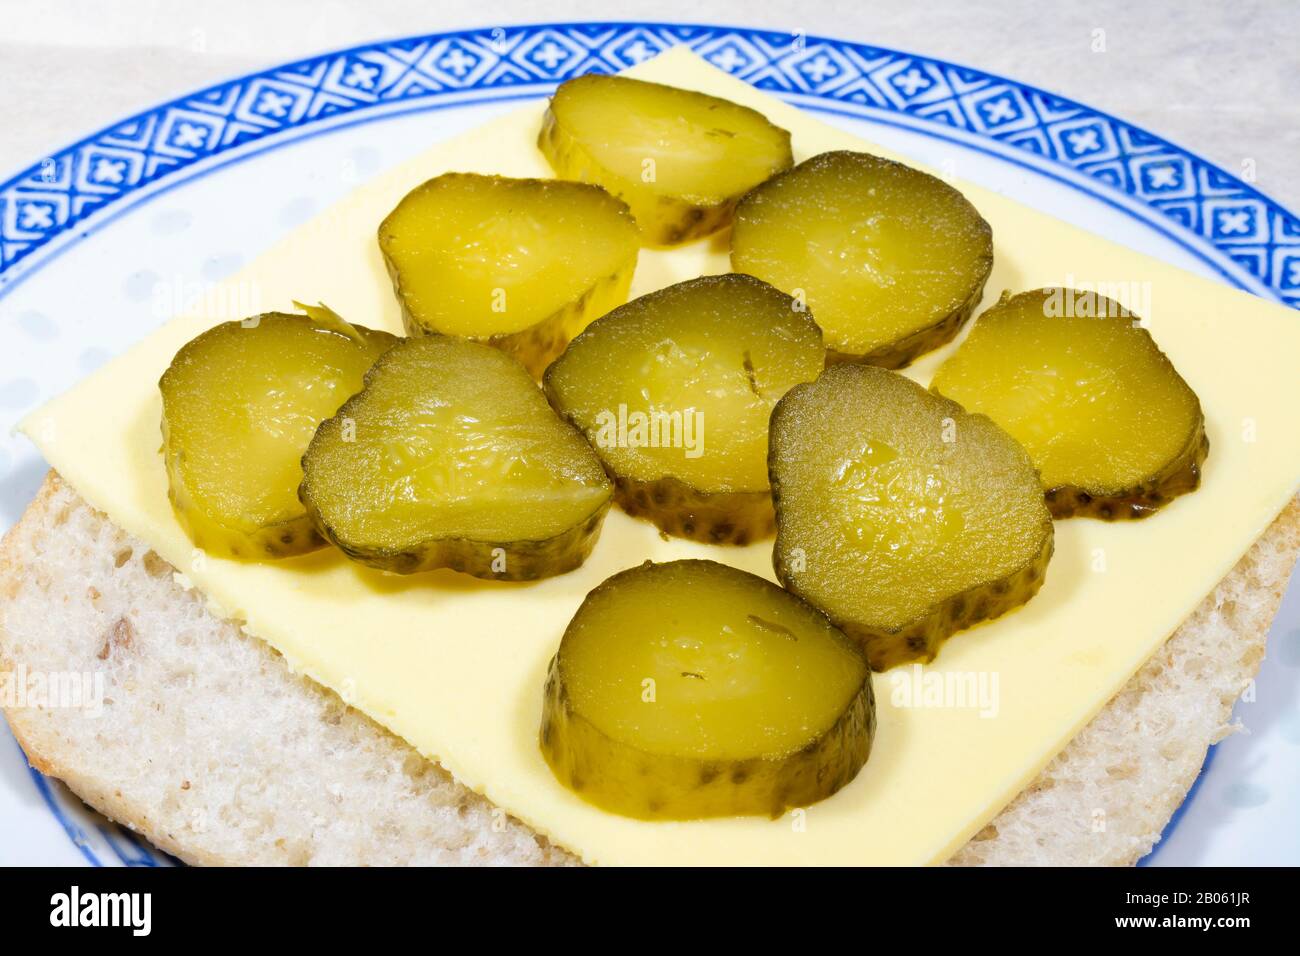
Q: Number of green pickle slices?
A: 9